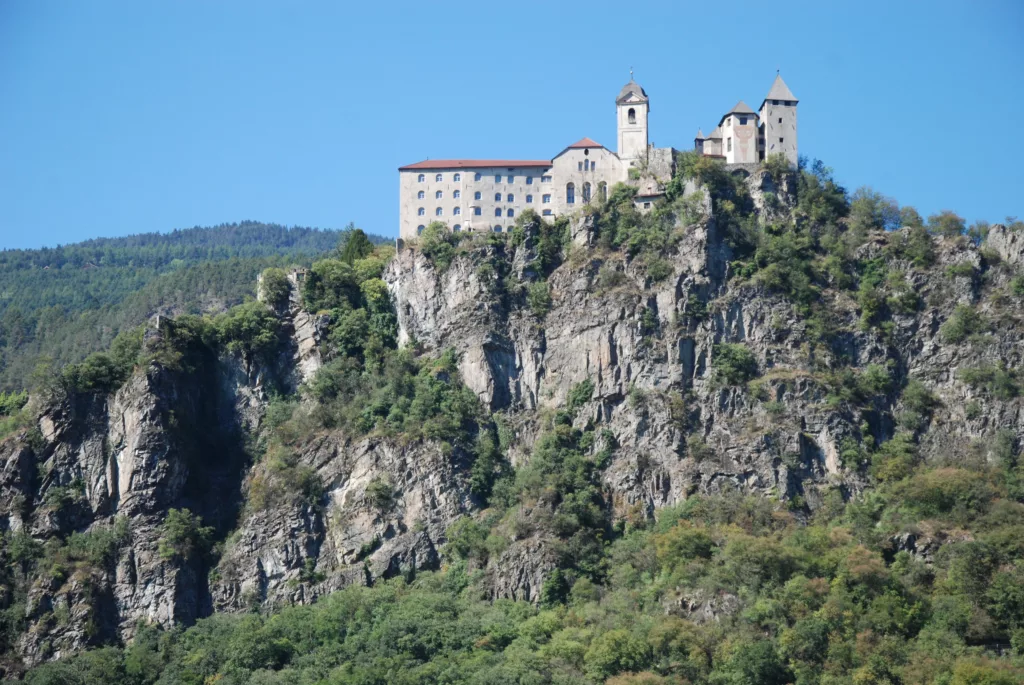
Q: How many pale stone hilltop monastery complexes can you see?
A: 1